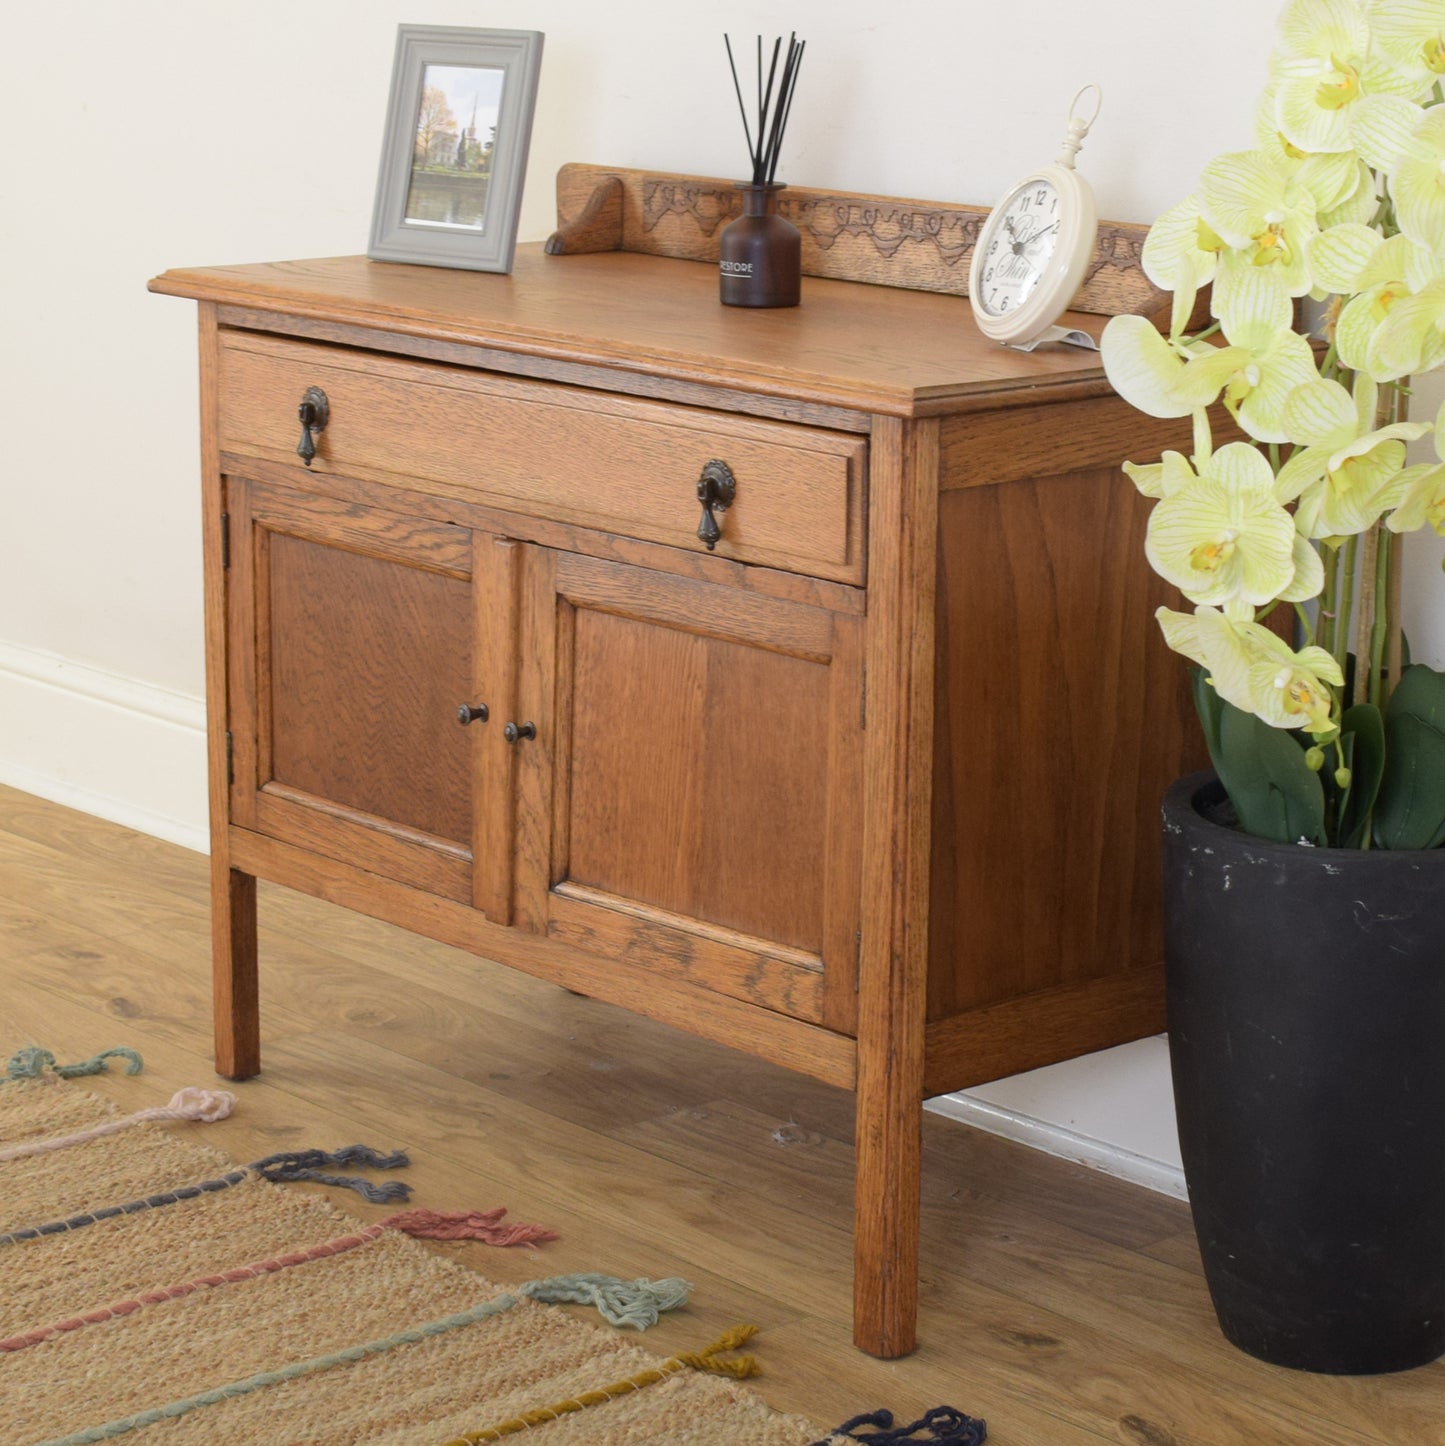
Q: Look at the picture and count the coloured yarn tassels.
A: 7